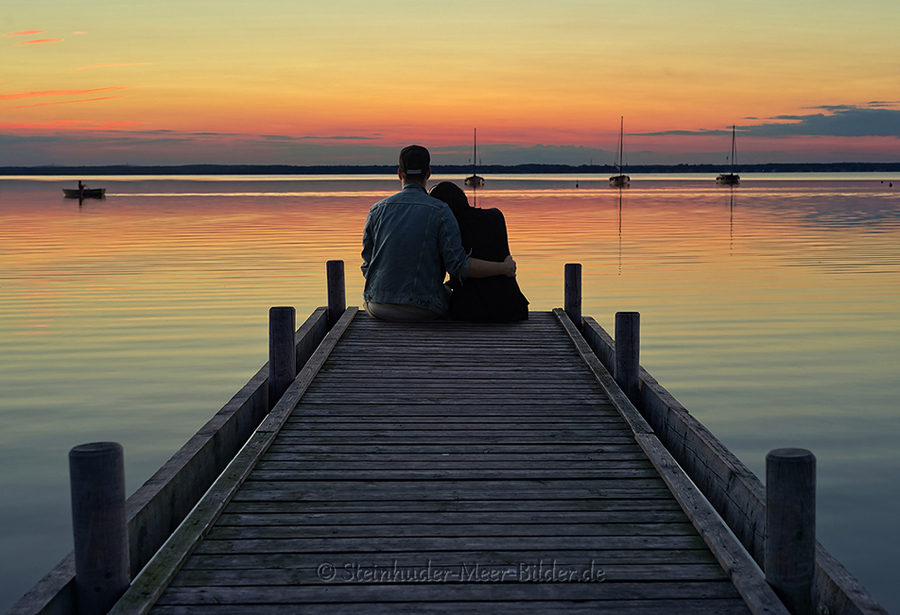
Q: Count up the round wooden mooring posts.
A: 6